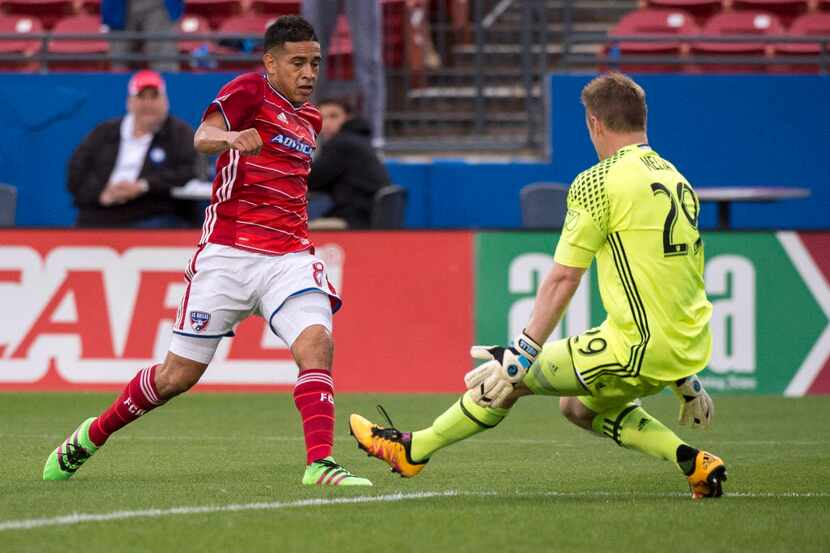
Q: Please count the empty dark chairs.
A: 2